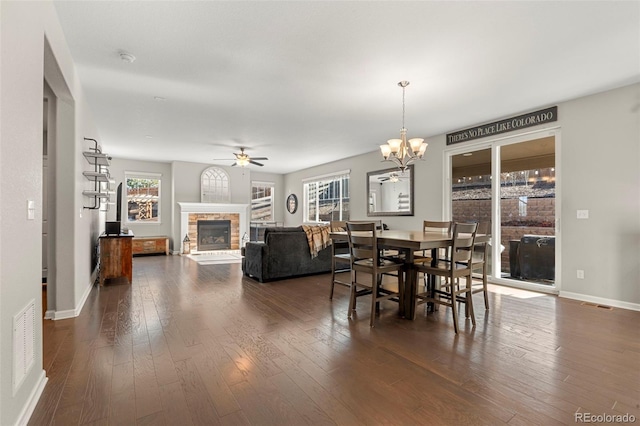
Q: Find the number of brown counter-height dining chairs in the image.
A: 6